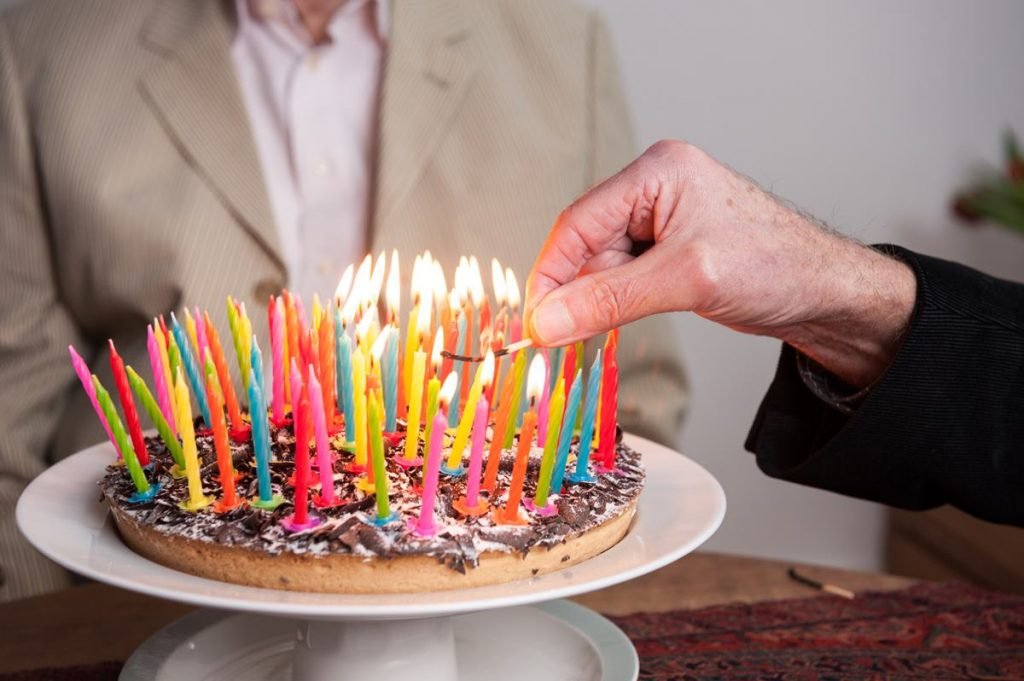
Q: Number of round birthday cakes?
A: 1